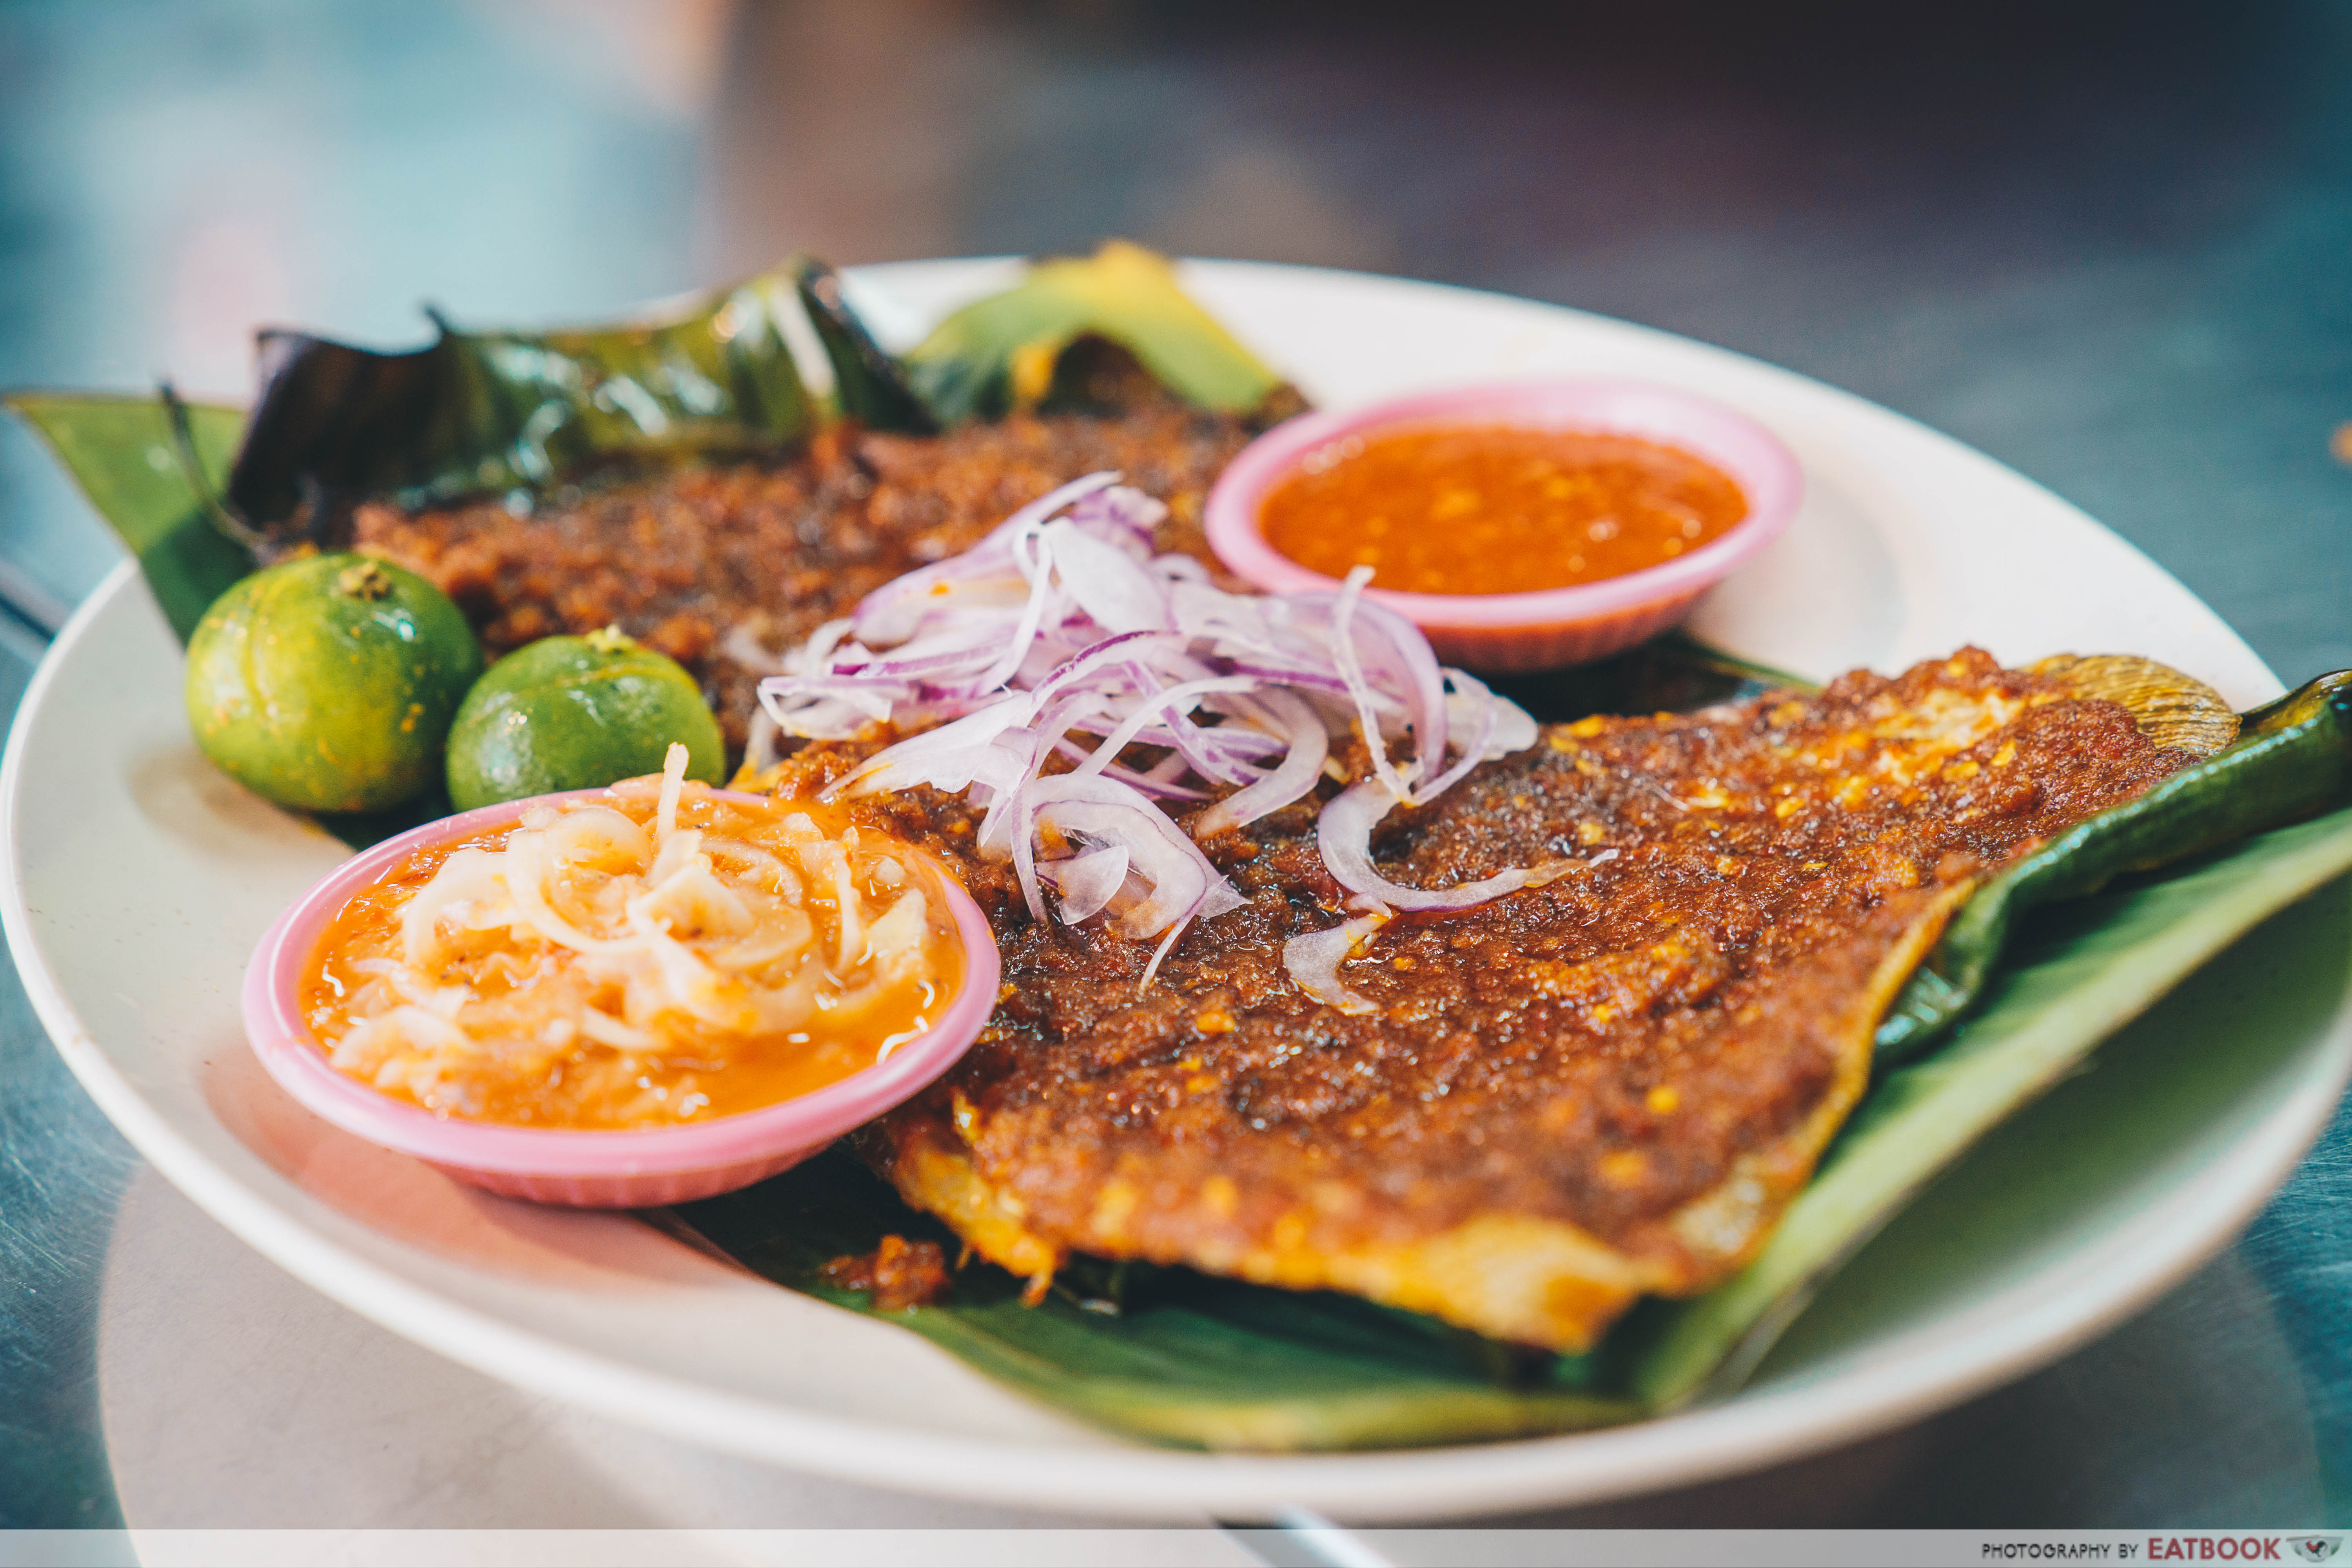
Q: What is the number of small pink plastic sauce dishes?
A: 2